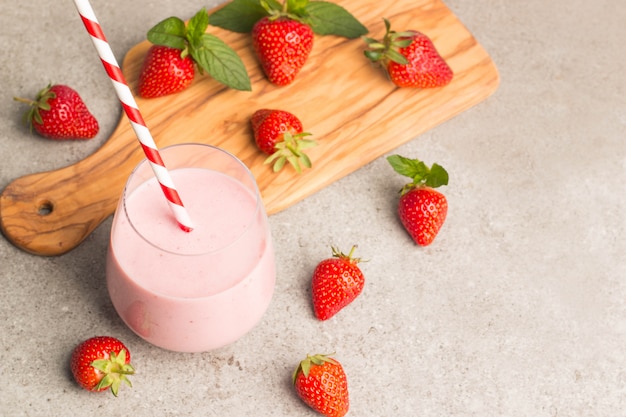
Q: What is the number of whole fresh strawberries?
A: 9